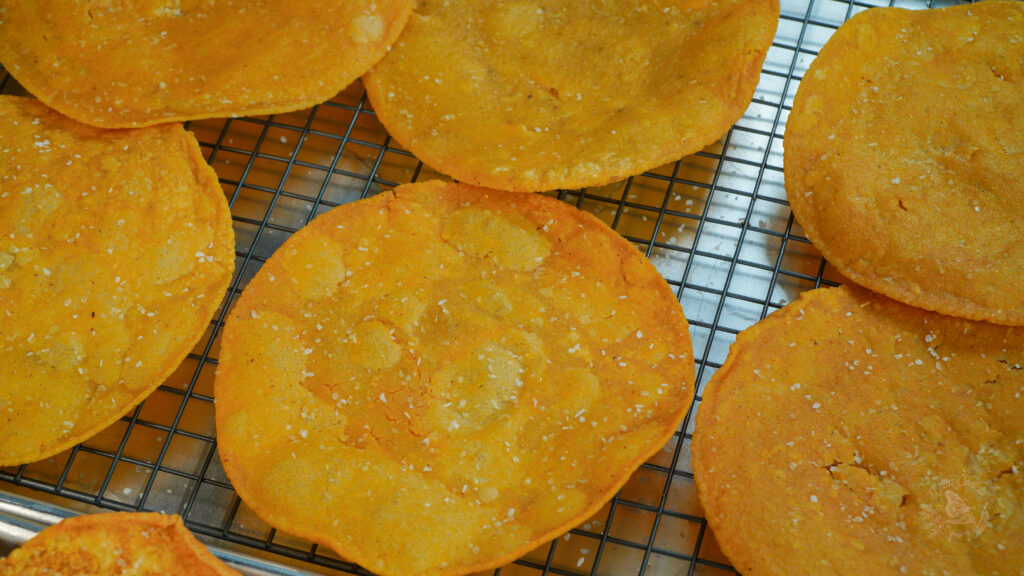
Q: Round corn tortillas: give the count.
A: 7